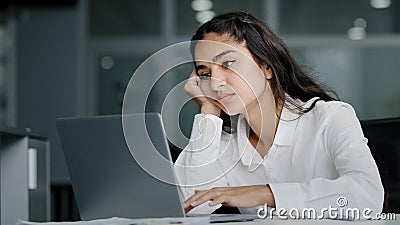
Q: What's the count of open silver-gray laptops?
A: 1